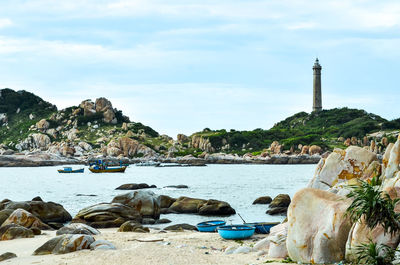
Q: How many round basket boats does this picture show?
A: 3